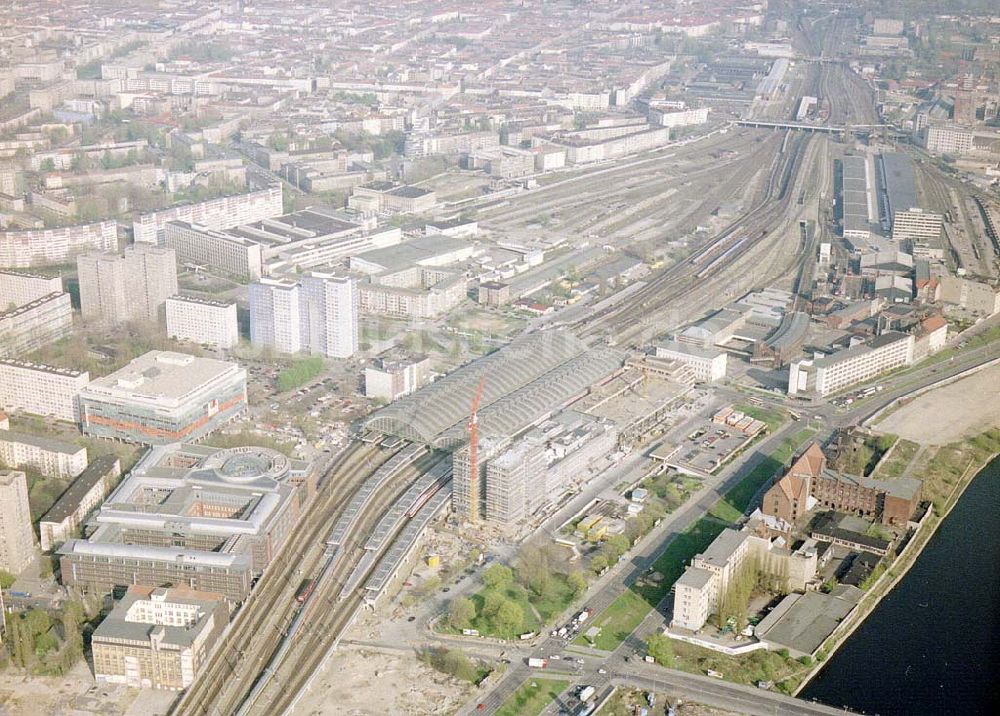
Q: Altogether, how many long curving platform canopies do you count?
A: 3